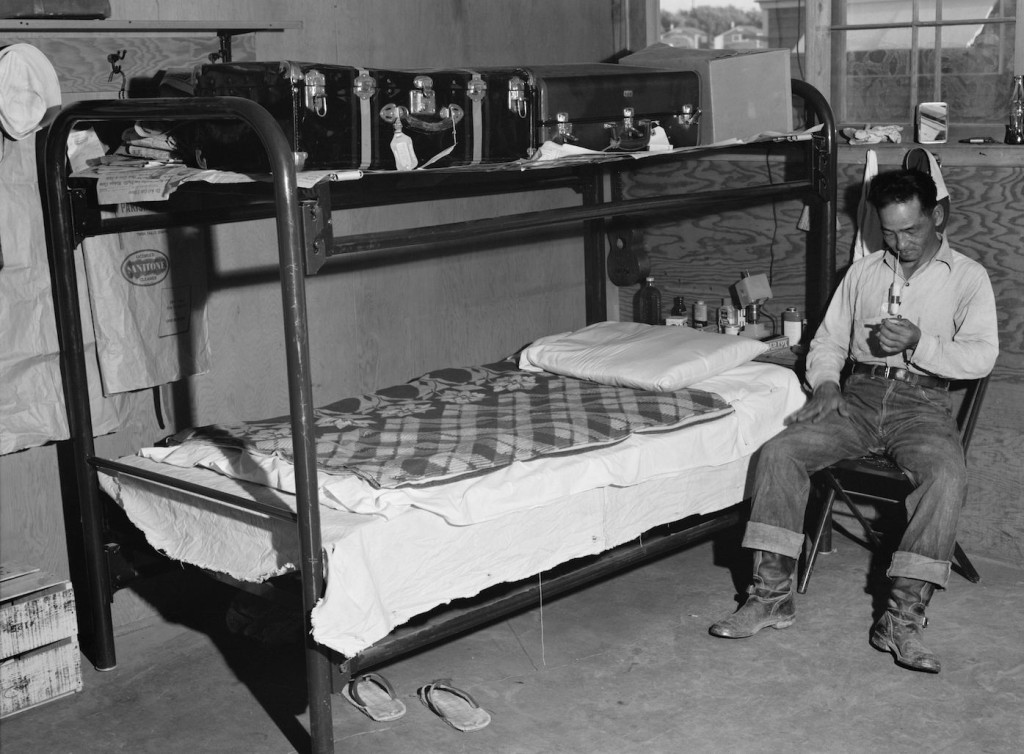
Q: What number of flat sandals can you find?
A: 2